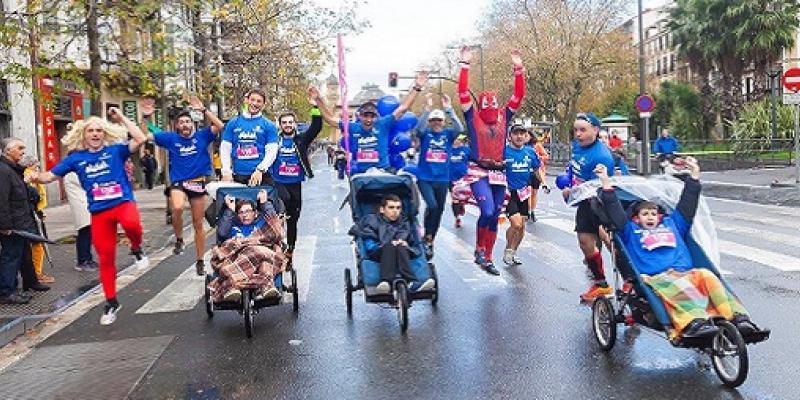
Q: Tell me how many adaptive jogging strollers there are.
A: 3